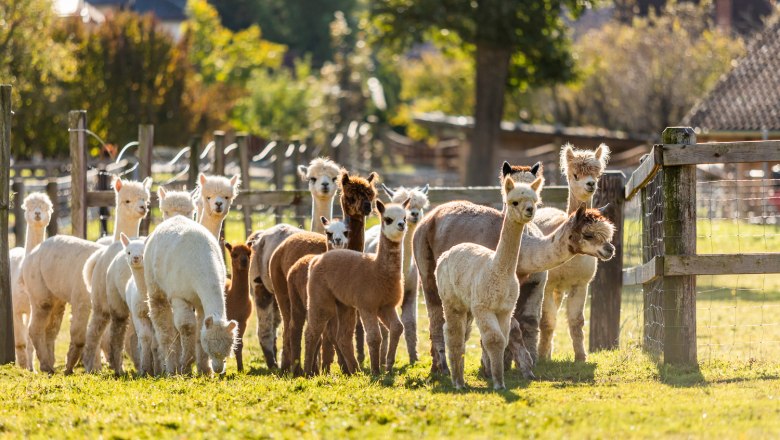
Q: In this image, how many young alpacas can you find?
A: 5